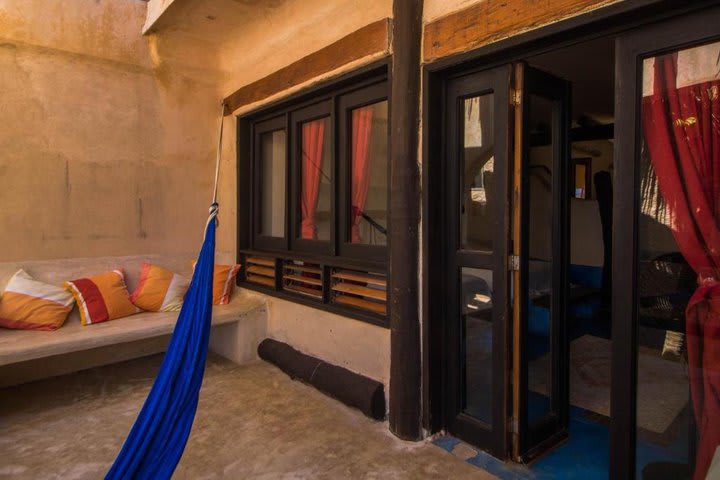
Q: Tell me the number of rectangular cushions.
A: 4